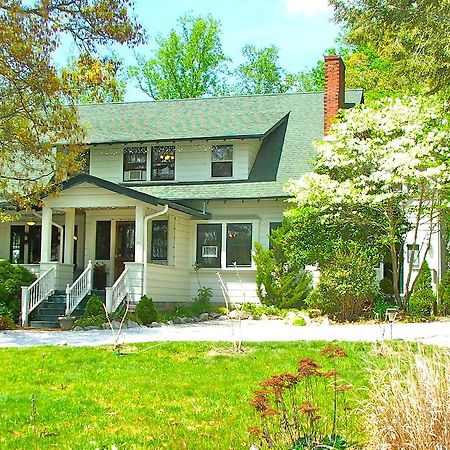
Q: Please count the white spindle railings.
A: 3